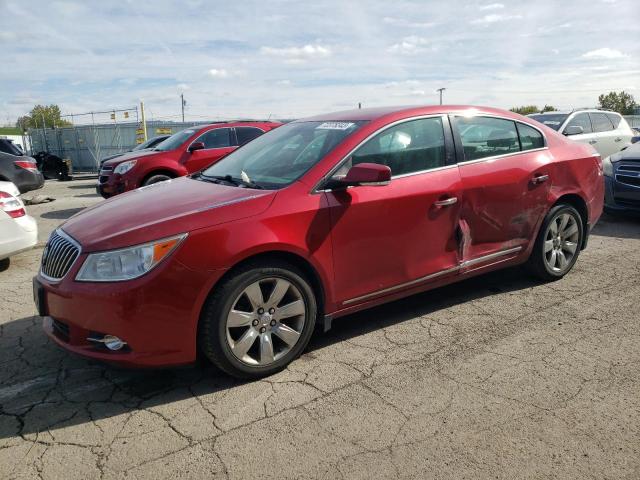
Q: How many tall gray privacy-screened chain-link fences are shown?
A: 1